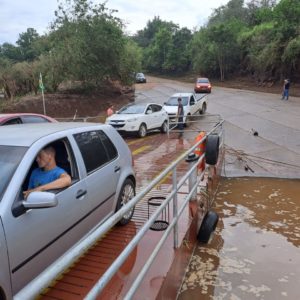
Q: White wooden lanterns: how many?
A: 0